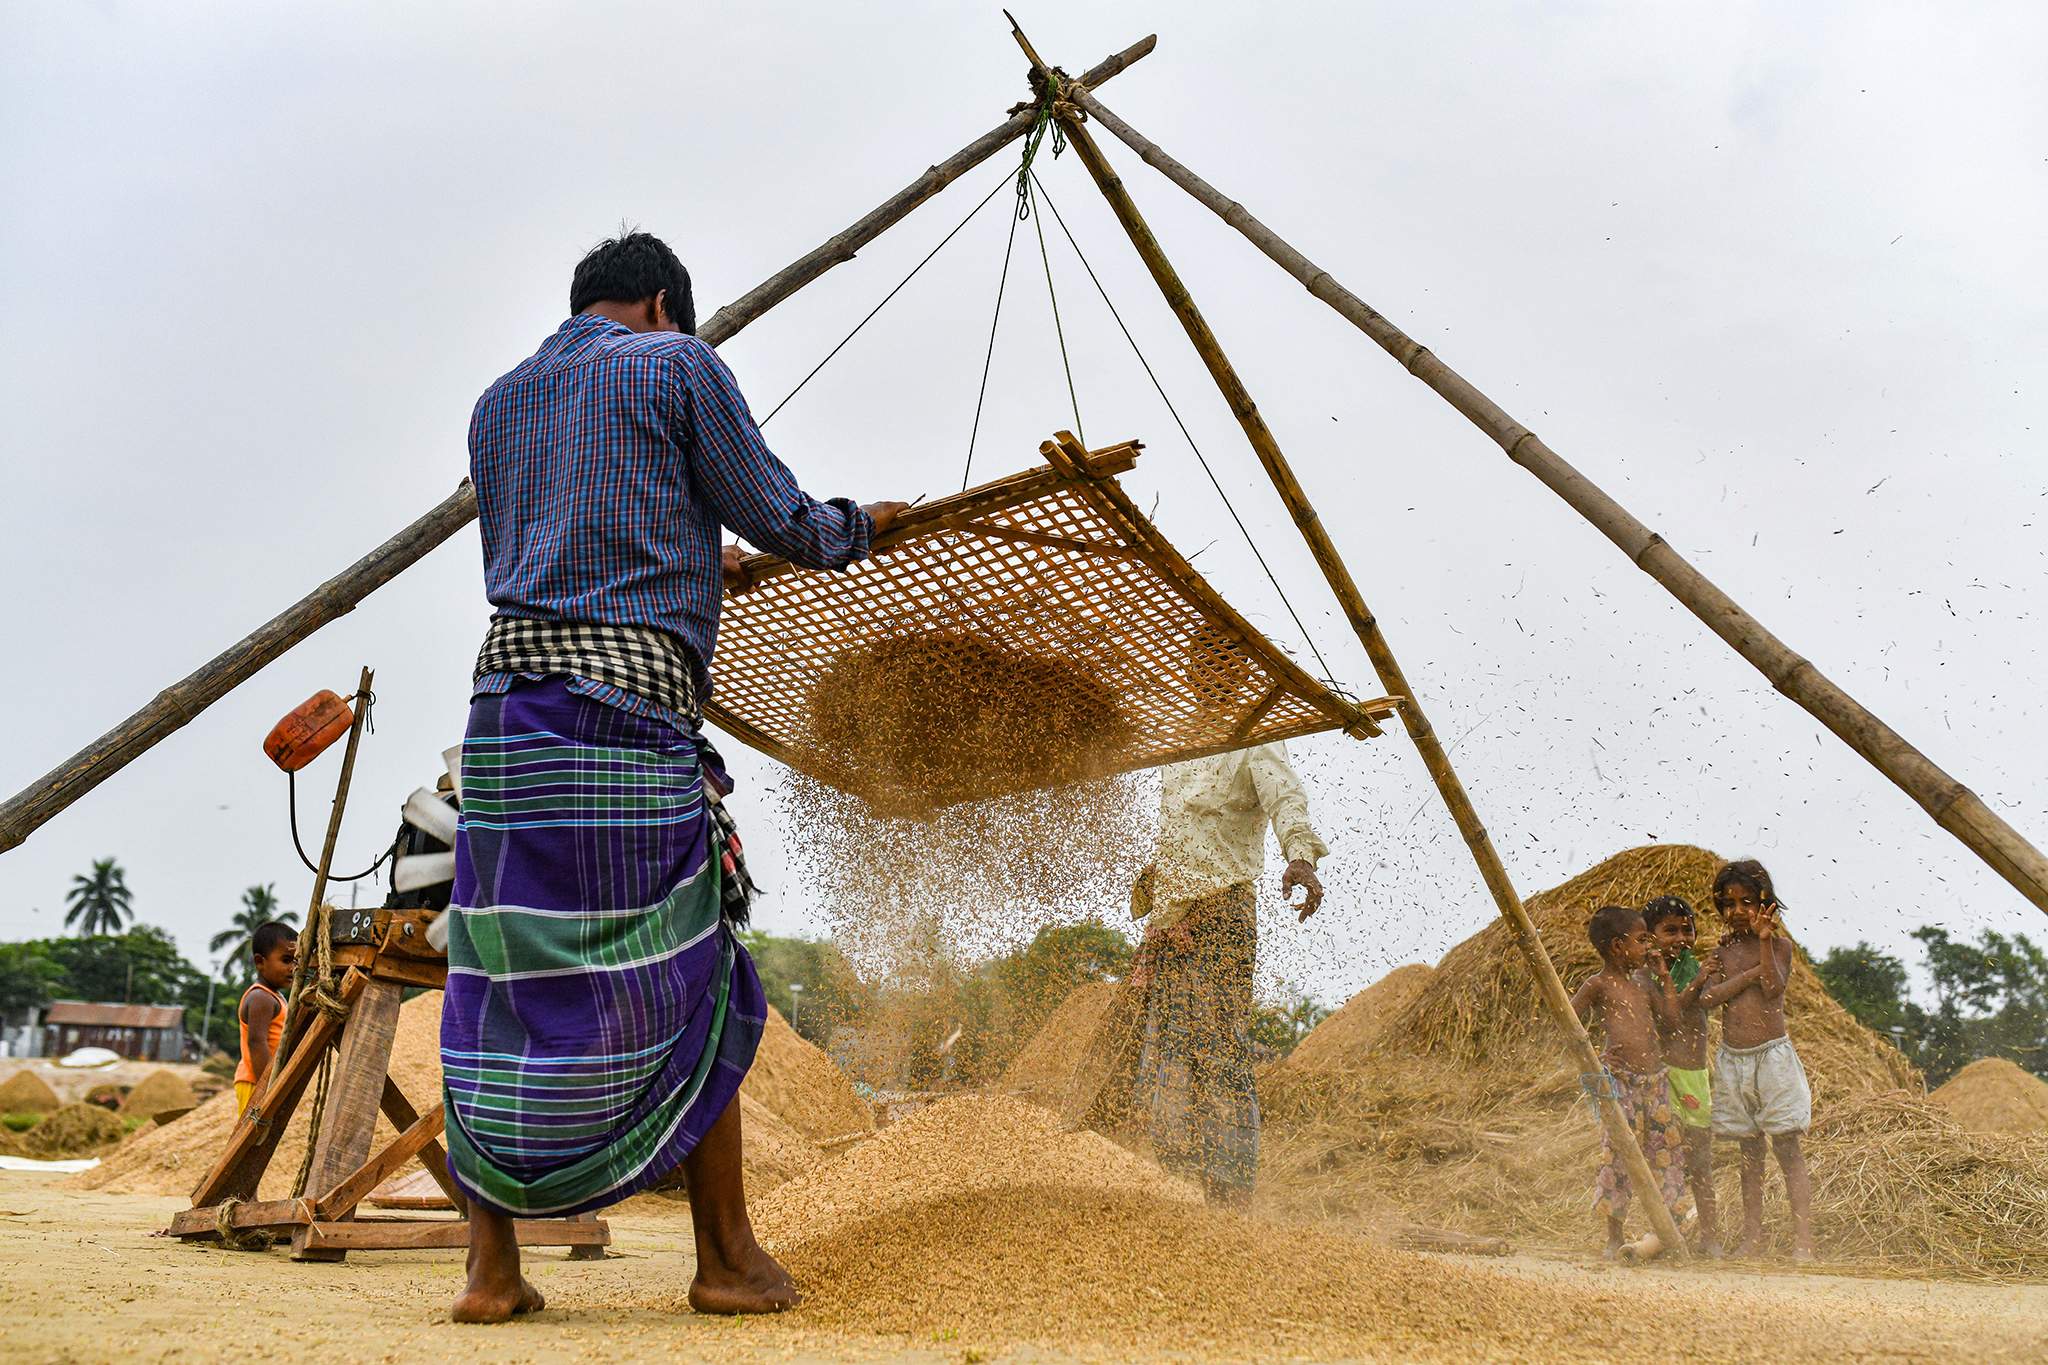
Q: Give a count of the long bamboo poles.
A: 3